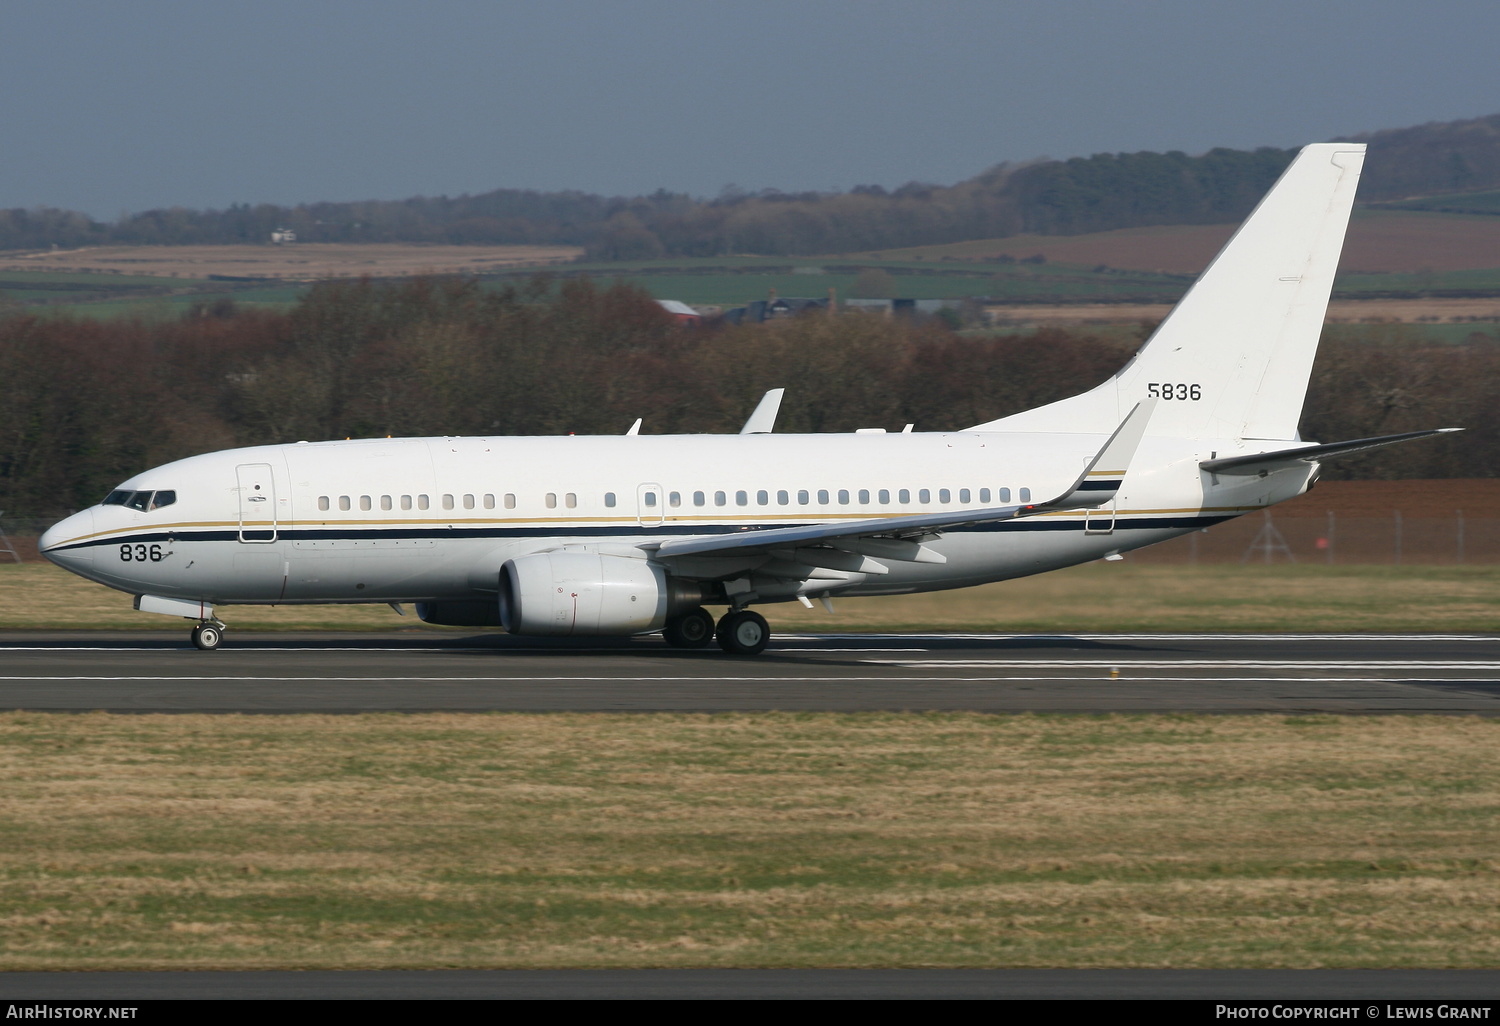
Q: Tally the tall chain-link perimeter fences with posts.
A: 1